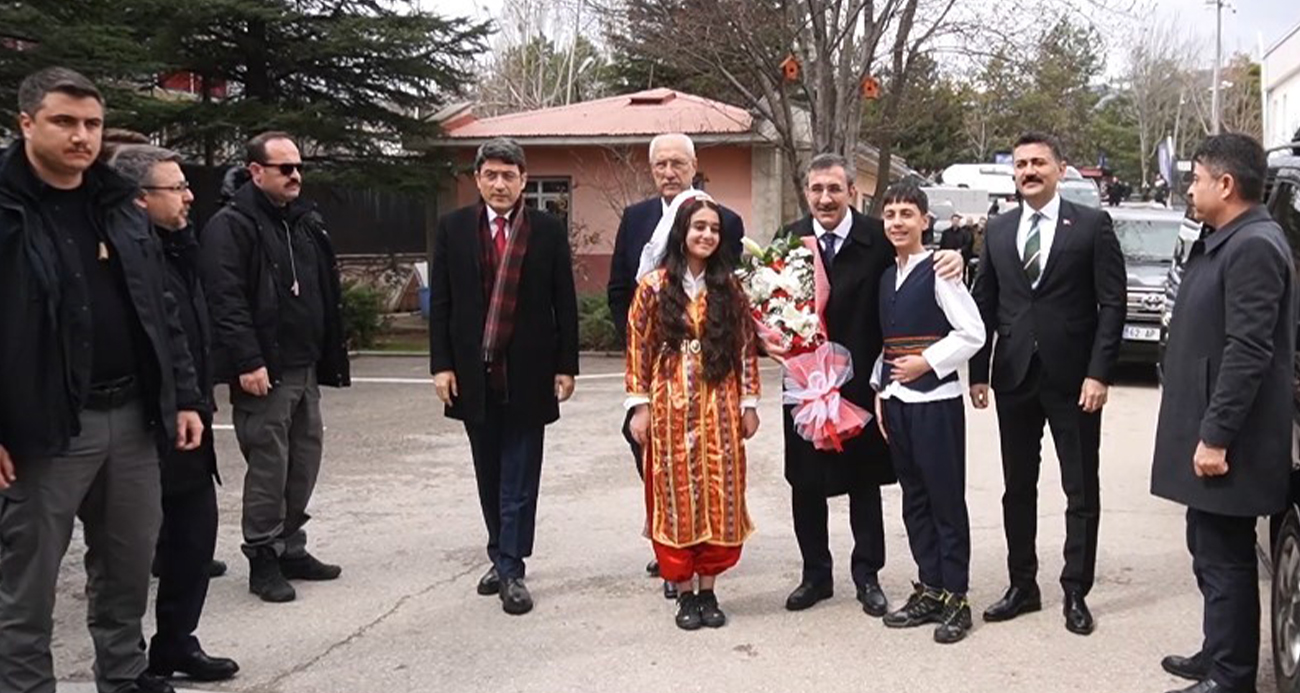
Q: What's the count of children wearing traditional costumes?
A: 2